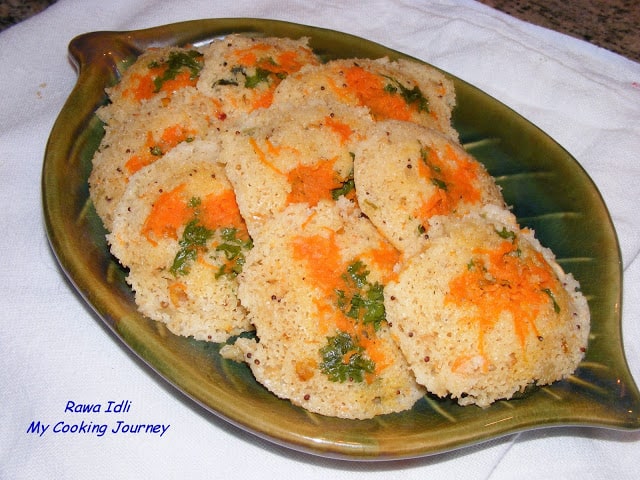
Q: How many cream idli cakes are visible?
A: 9